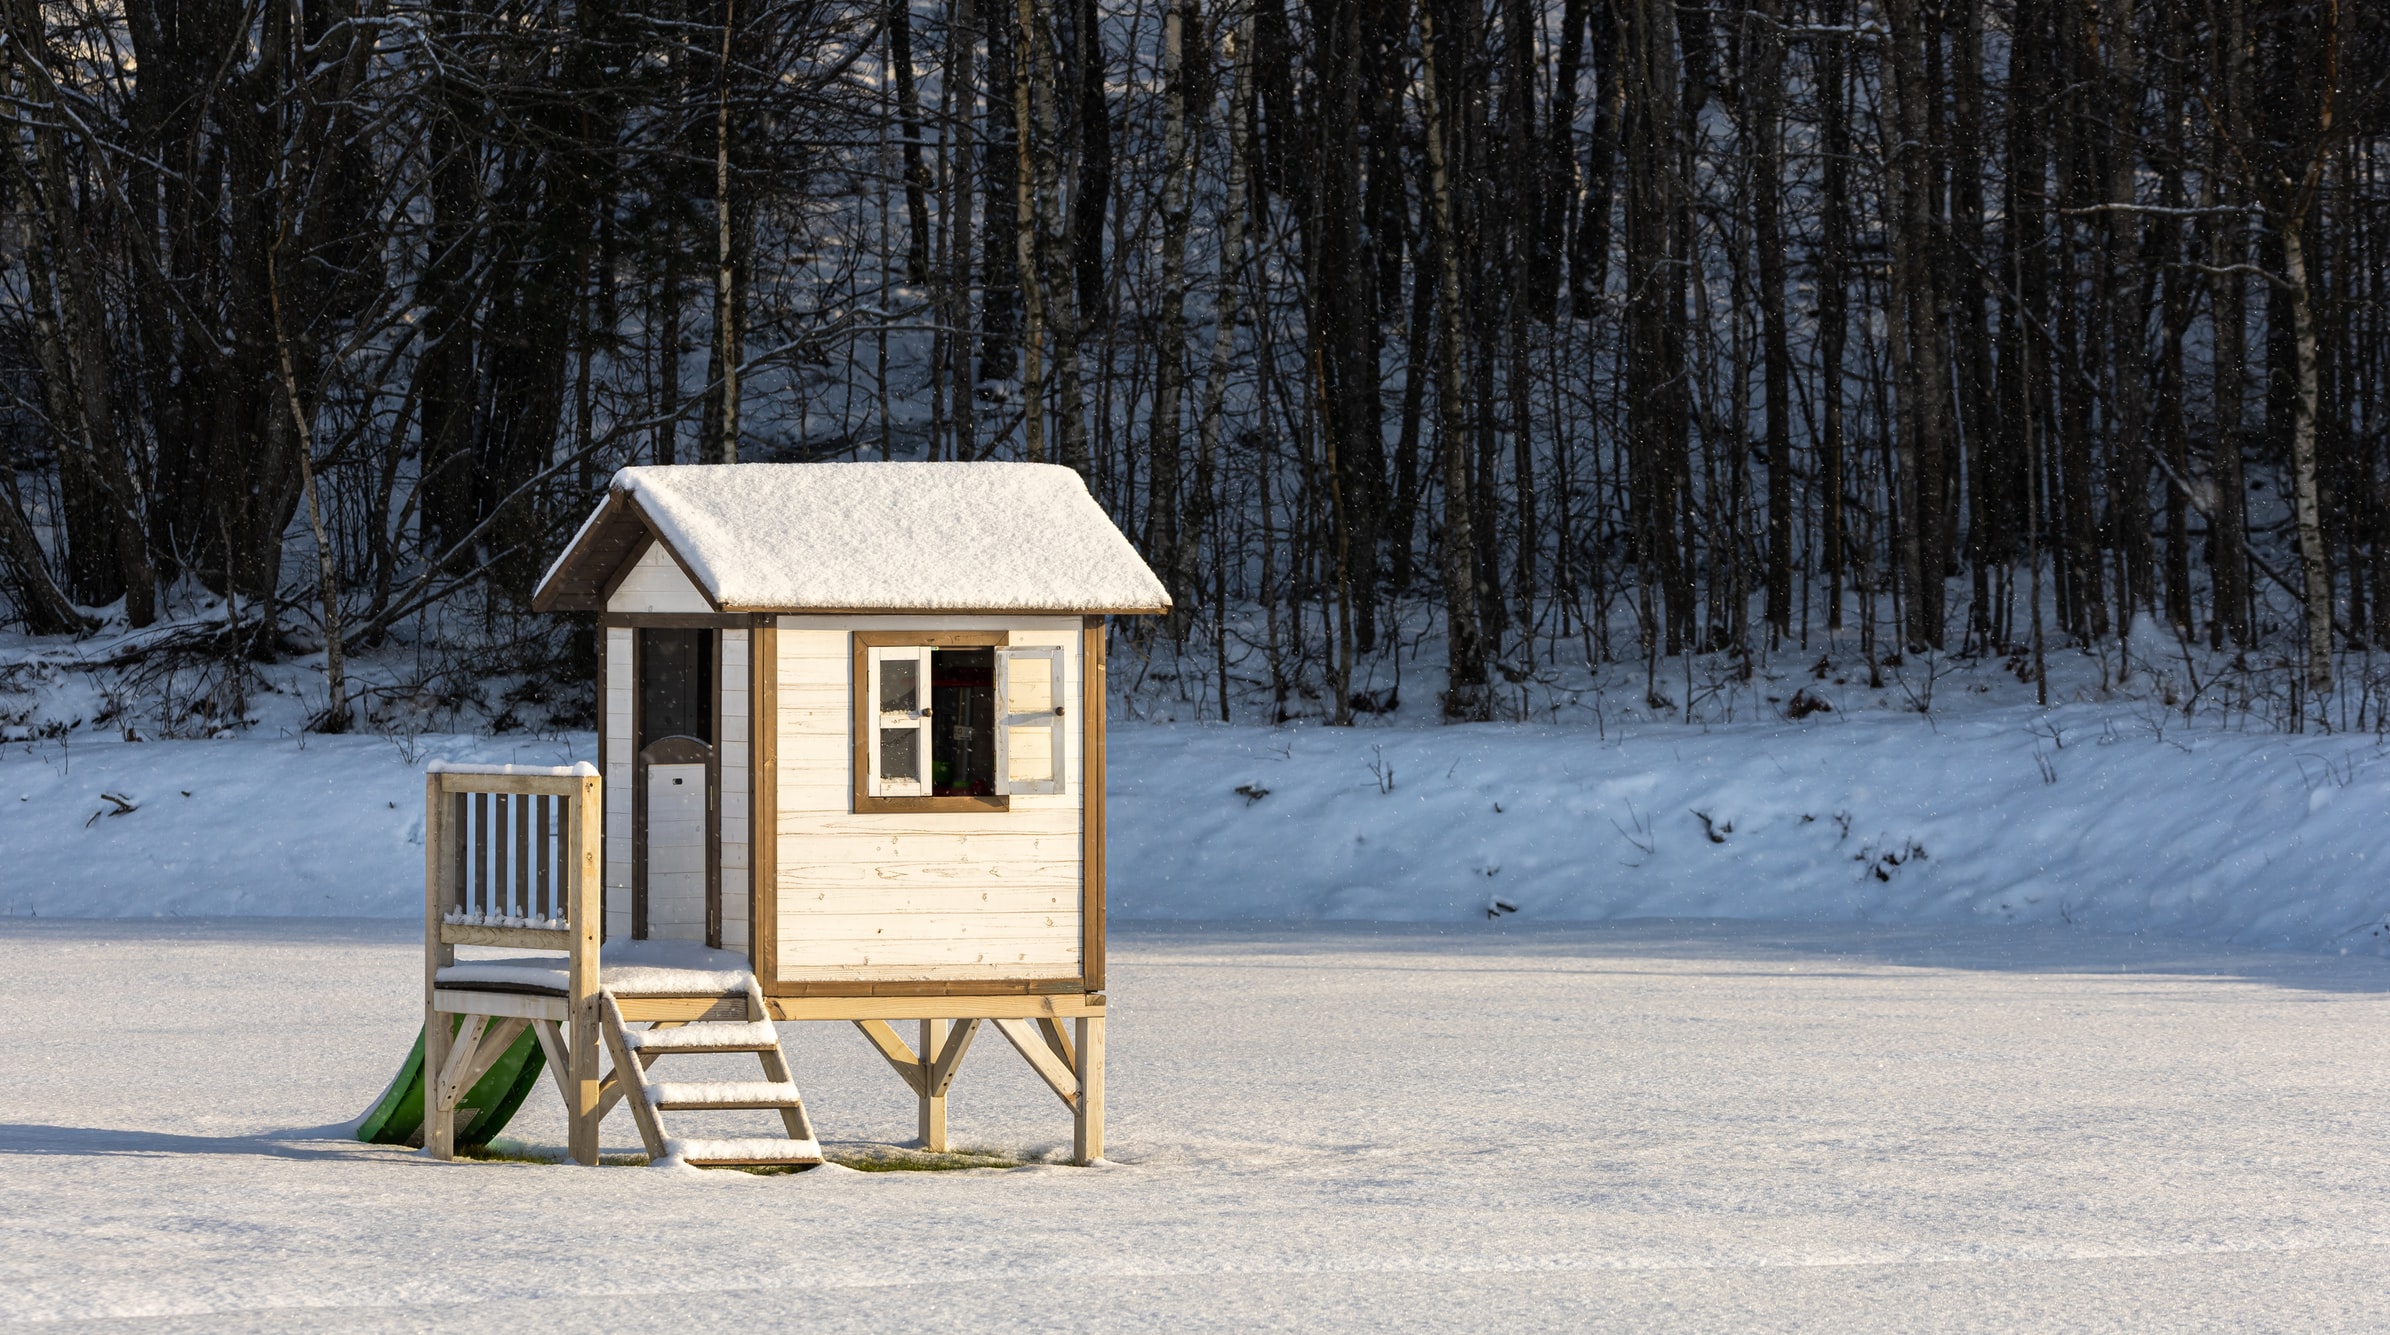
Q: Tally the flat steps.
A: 3